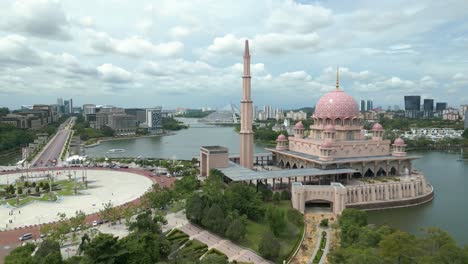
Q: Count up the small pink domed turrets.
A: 6